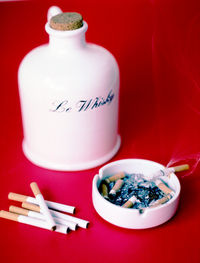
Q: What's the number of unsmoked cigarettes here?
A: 5